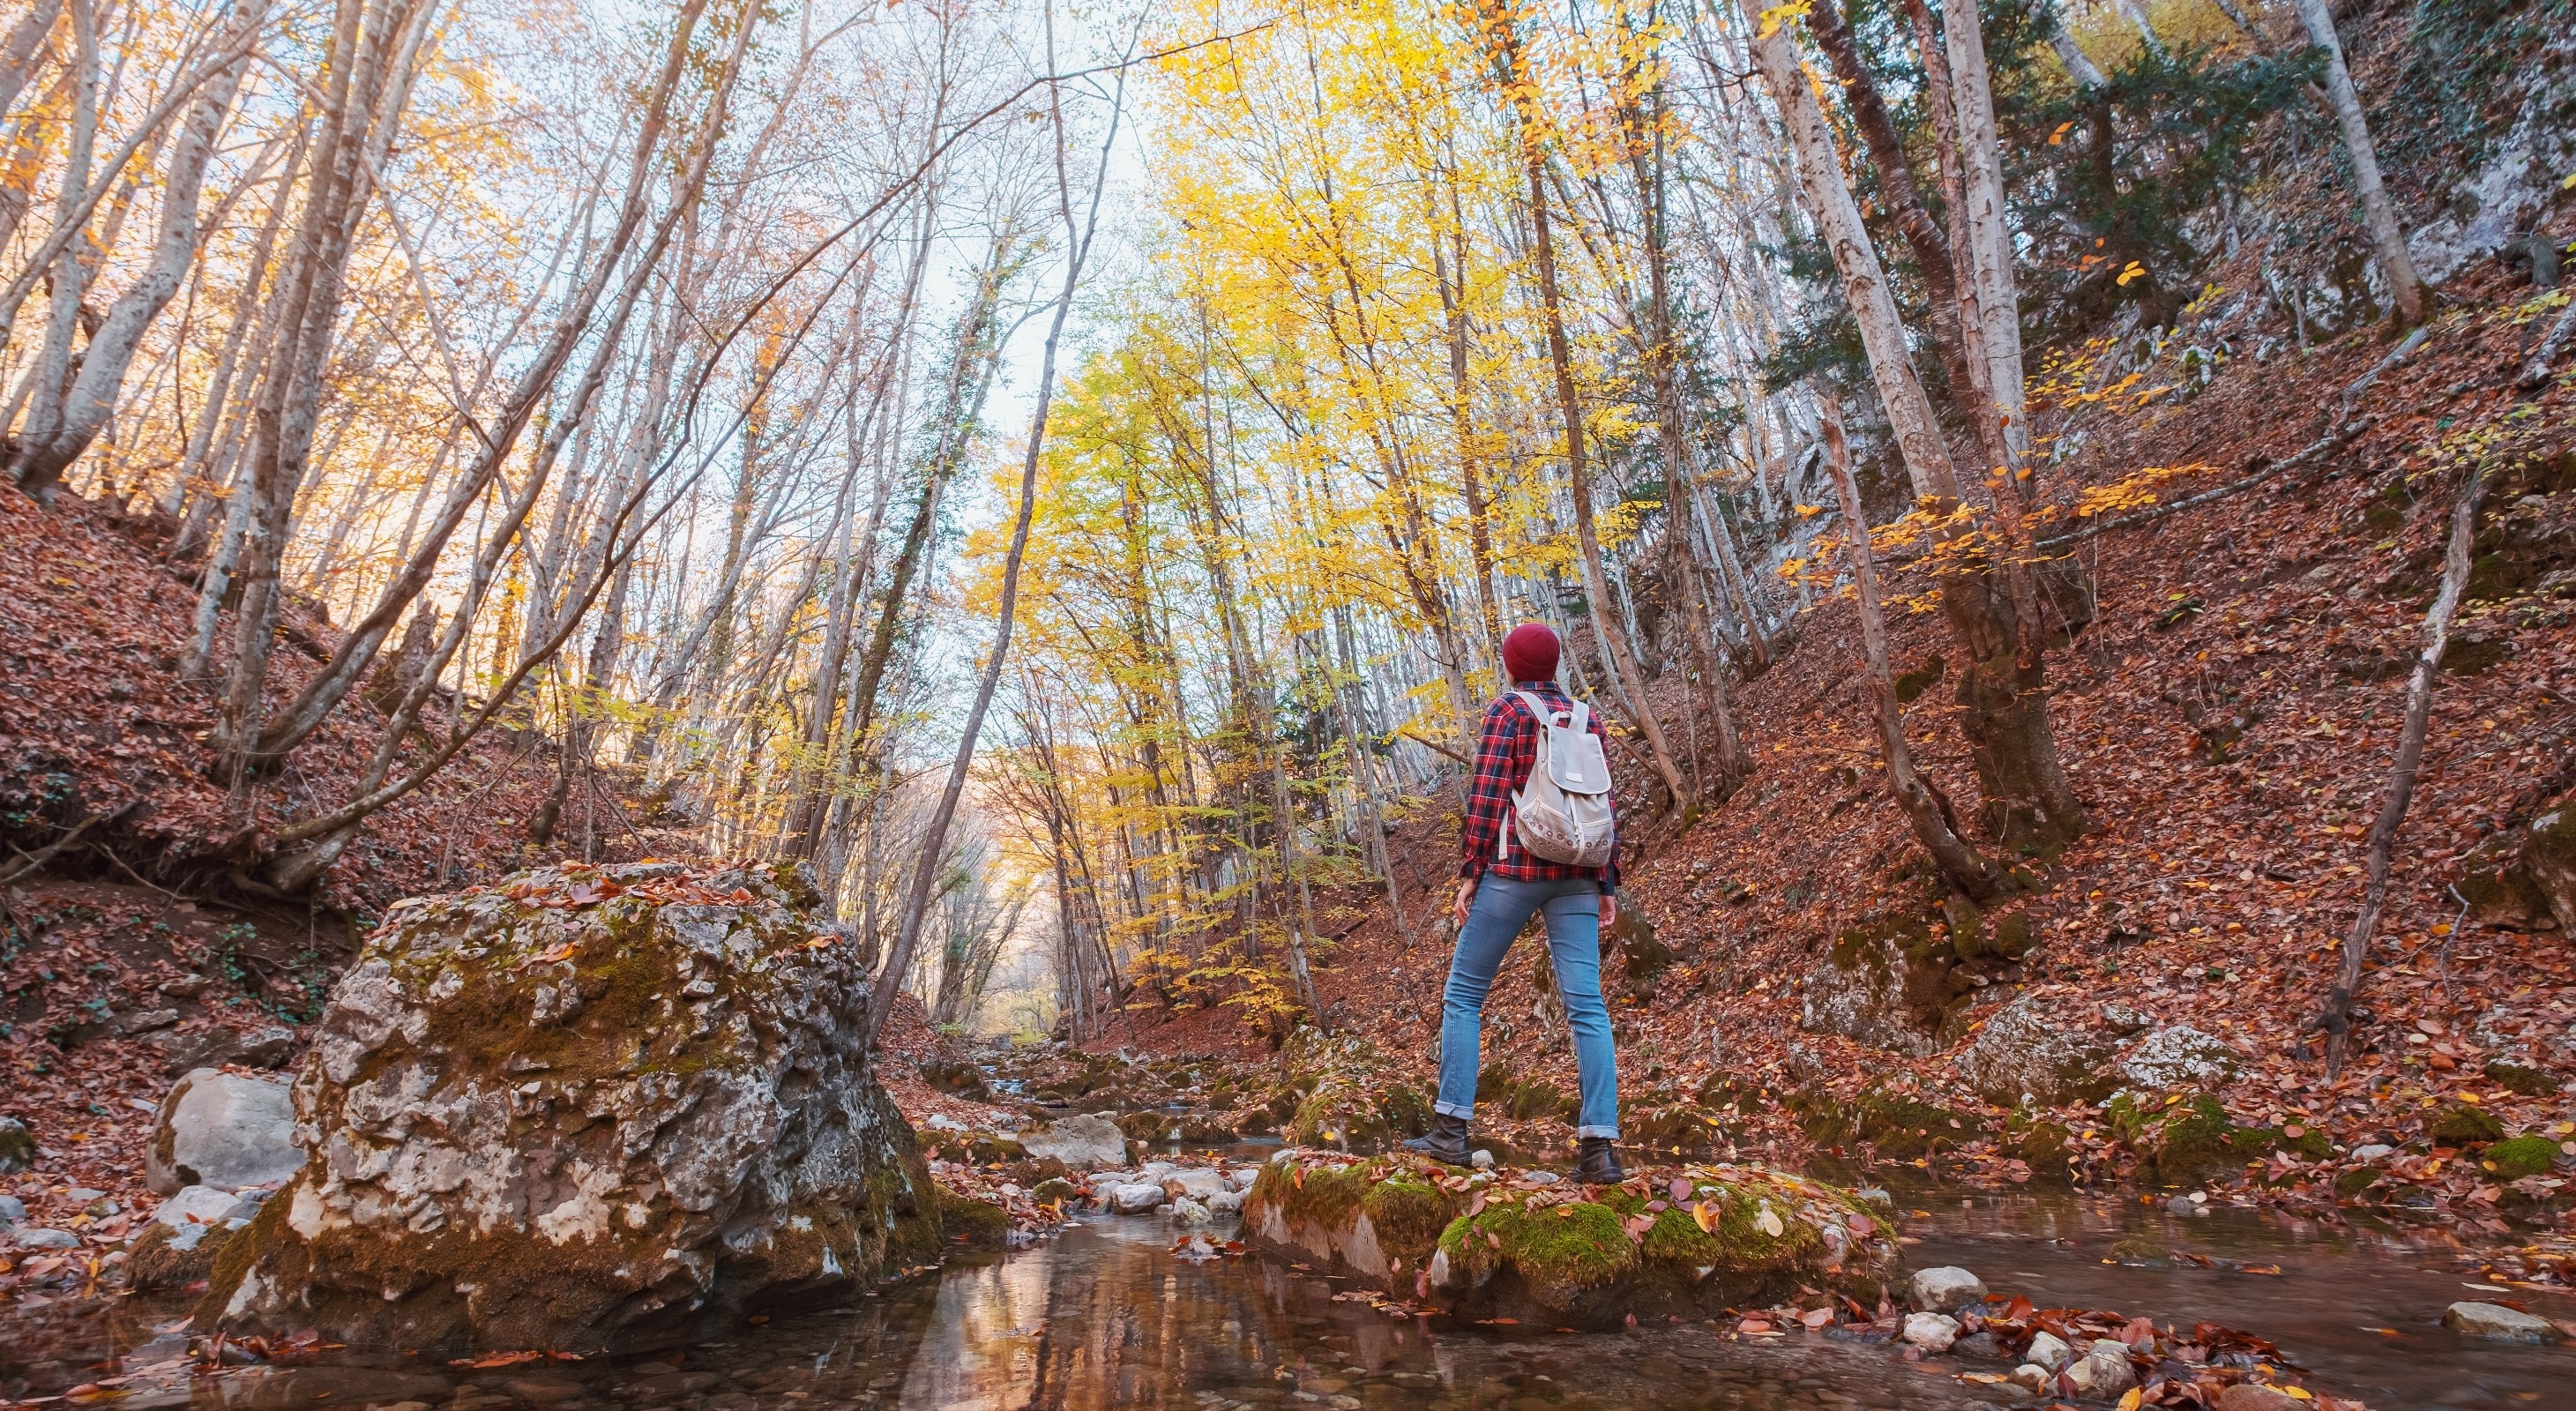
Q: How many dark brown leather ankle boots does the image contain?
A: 2